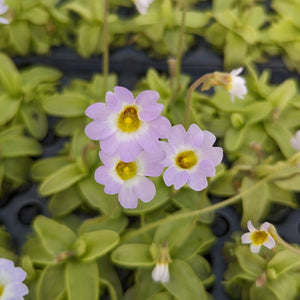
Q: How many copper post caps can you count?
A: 0